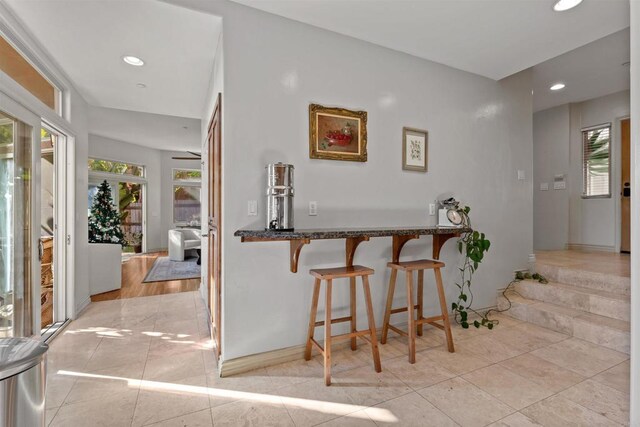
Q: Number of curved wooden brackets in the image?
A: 4